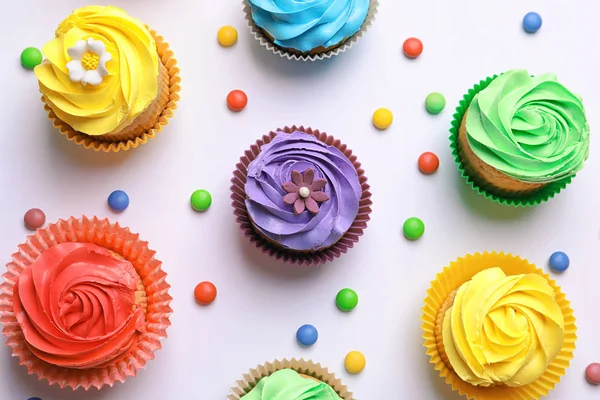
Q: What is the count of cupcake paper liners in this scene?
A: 7